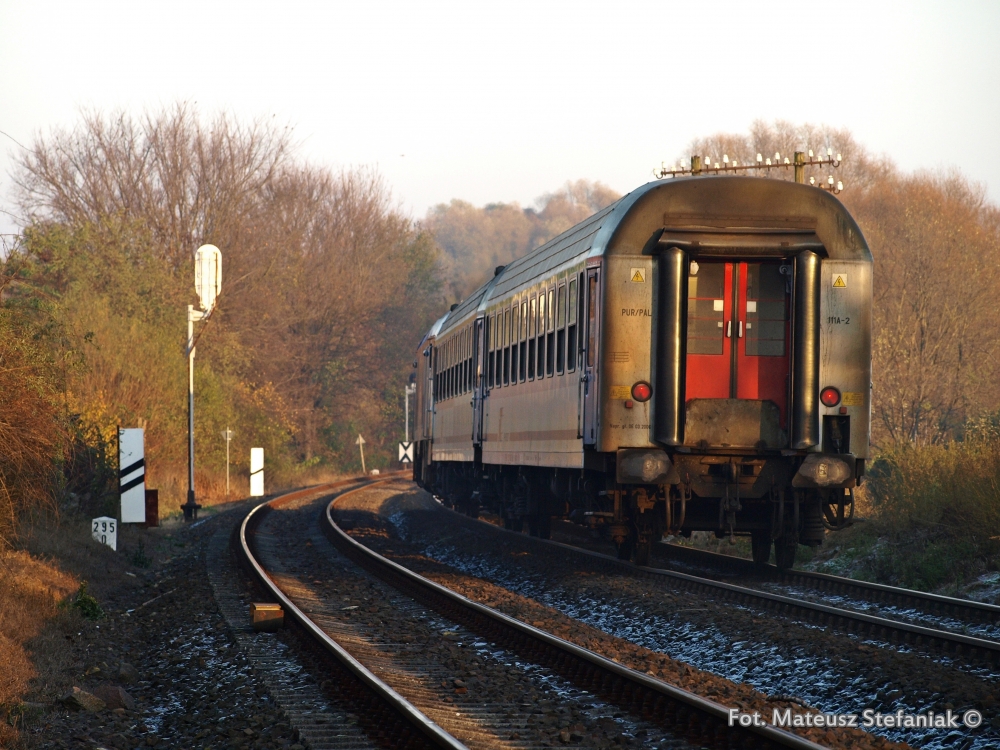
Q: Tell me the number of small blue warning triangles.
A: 0